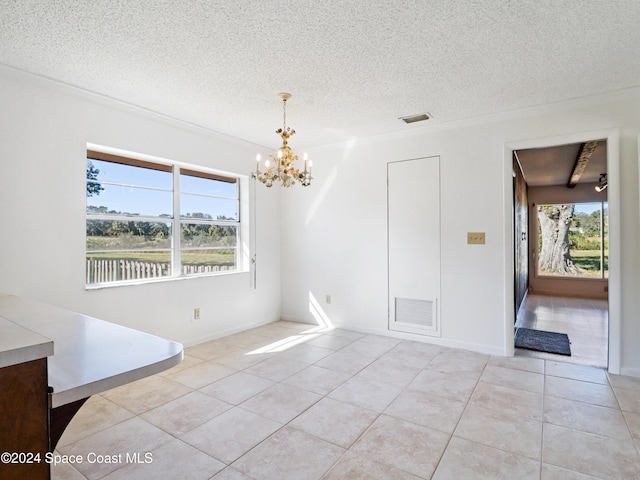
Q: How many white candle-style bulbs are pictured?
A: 5